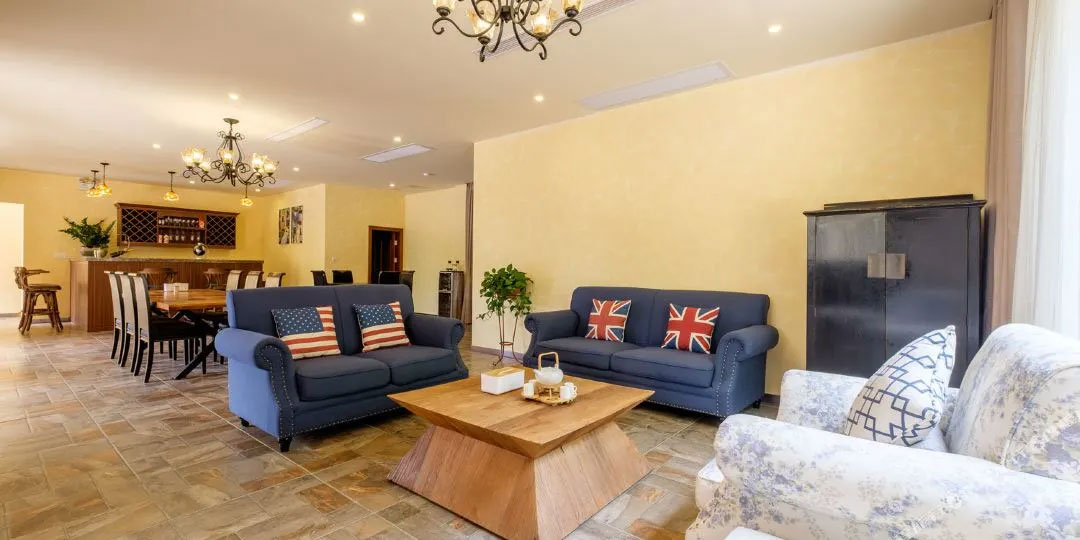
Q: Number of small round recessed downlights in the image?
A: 11